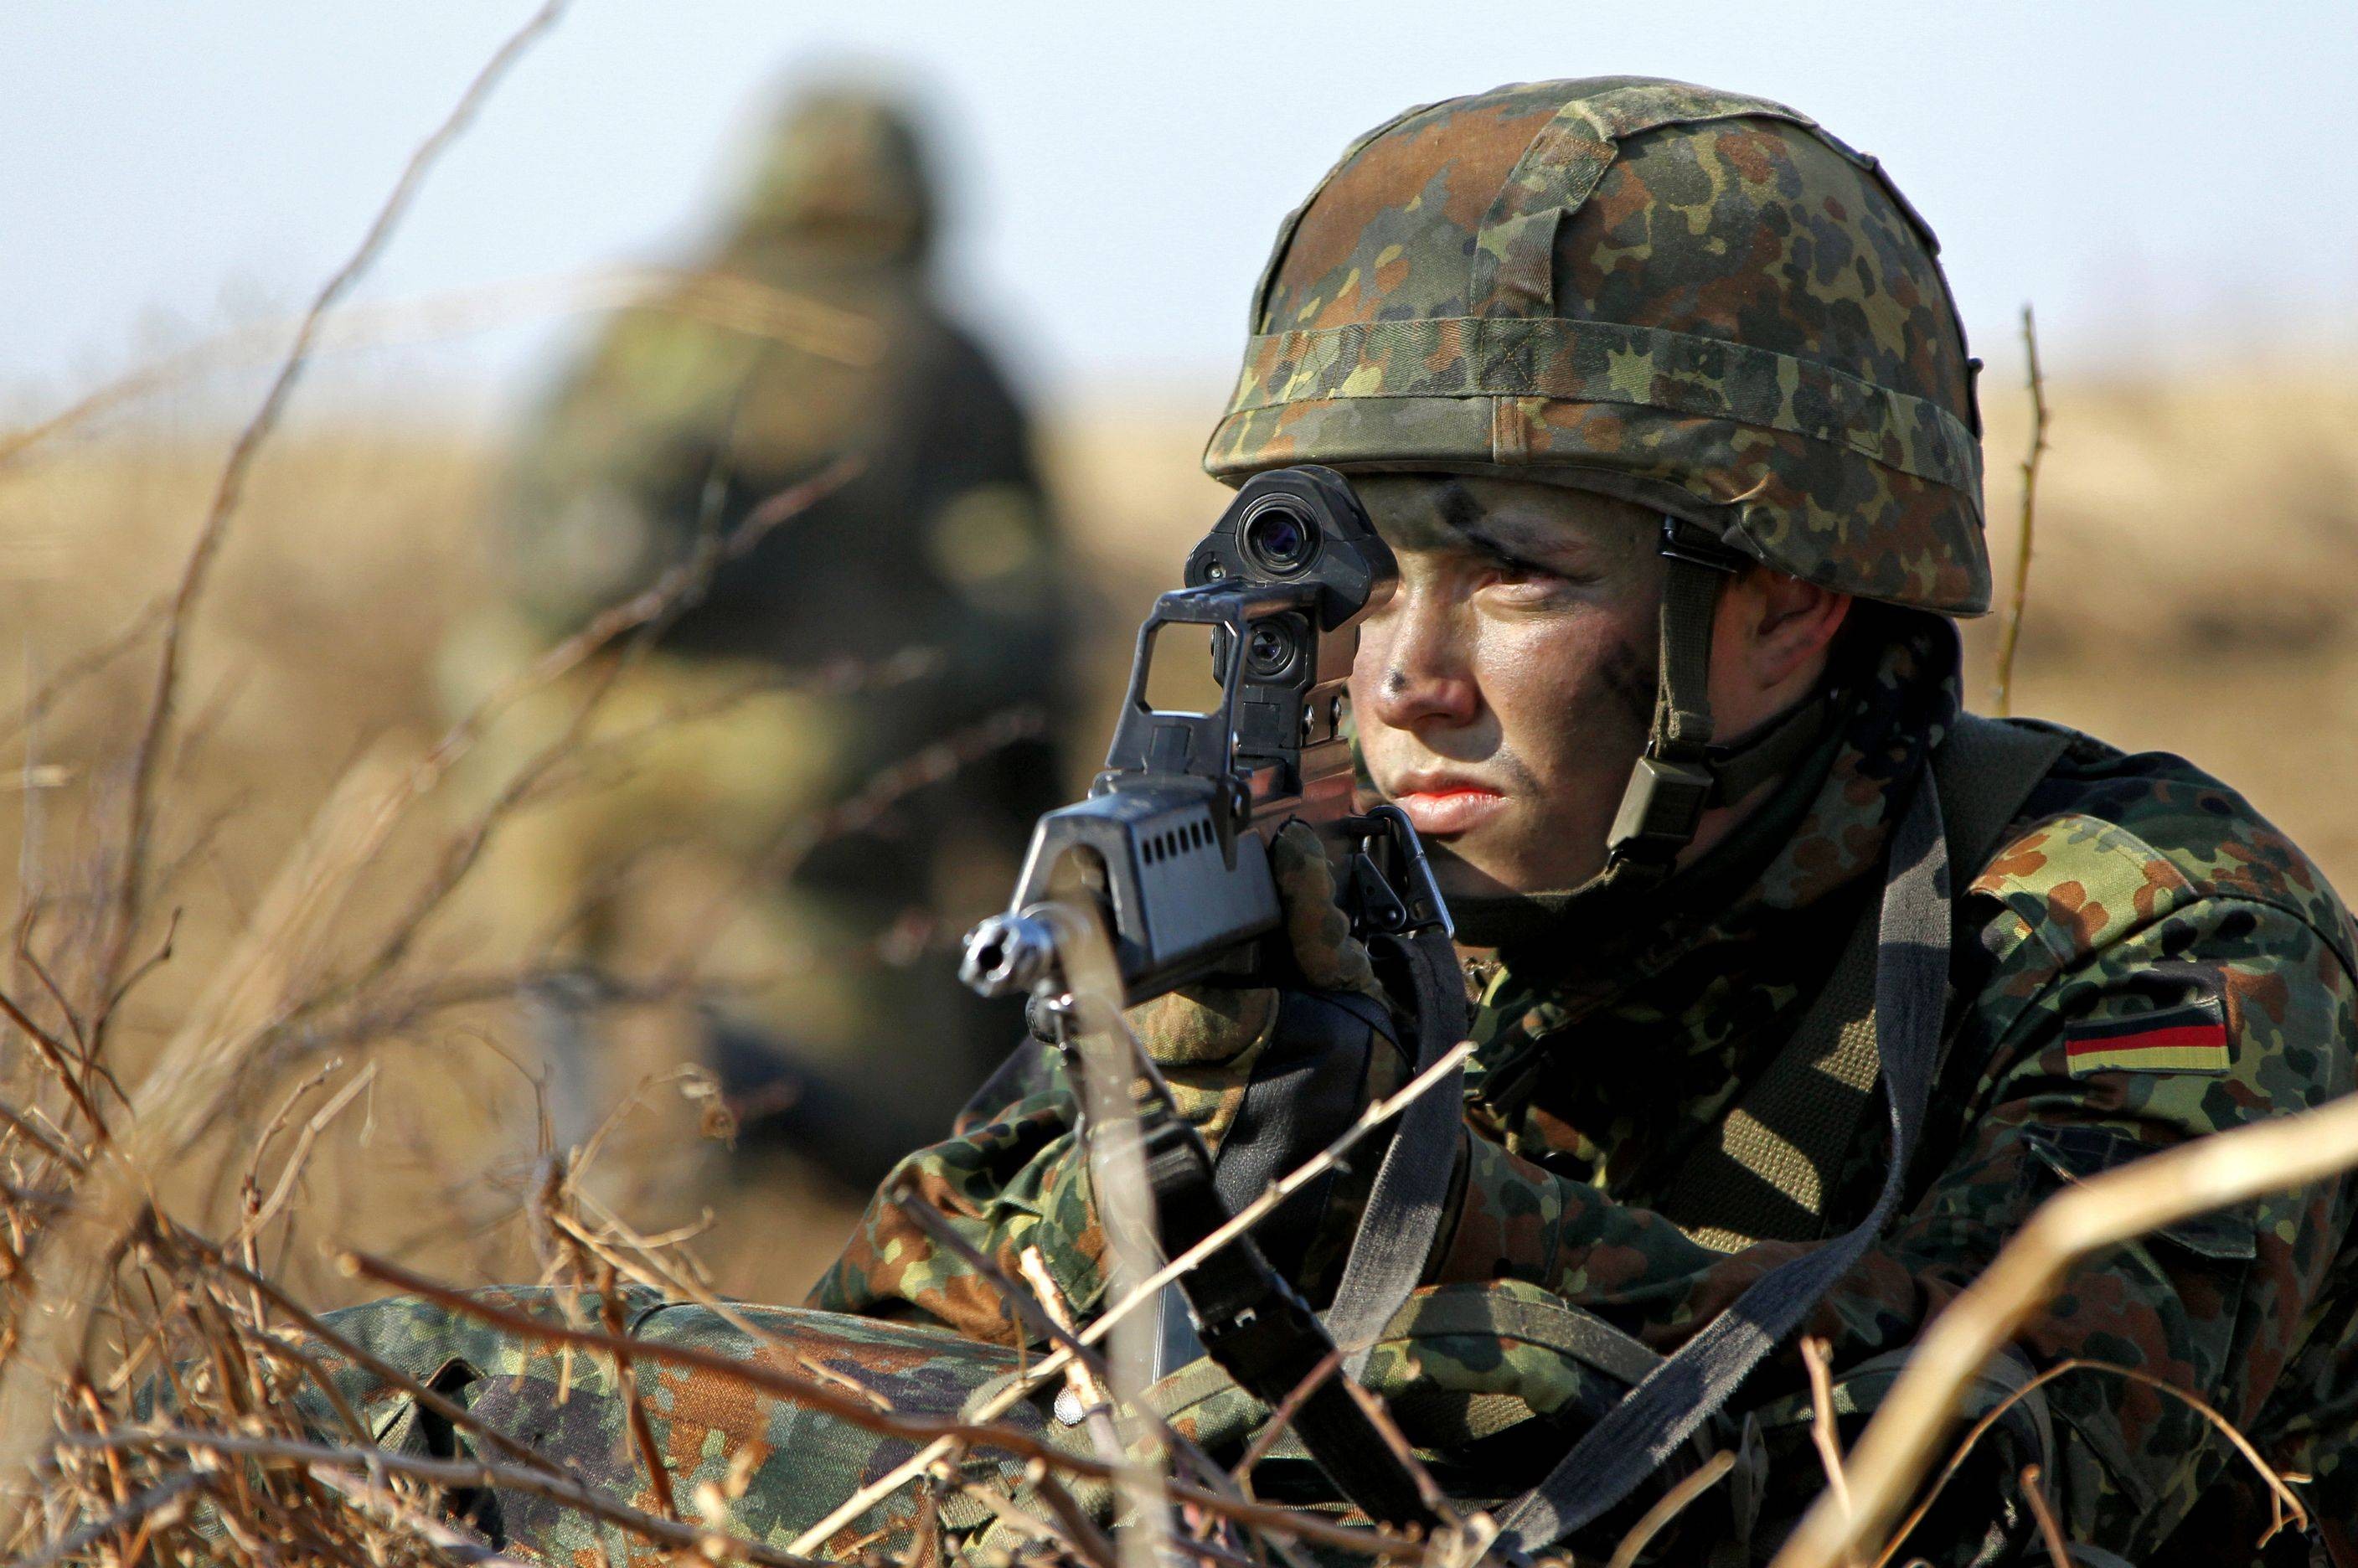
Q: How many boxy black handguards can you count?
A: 1